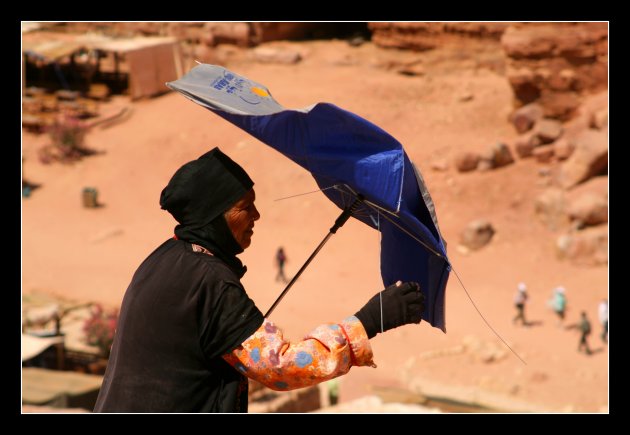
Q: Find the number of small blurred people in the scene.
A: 5